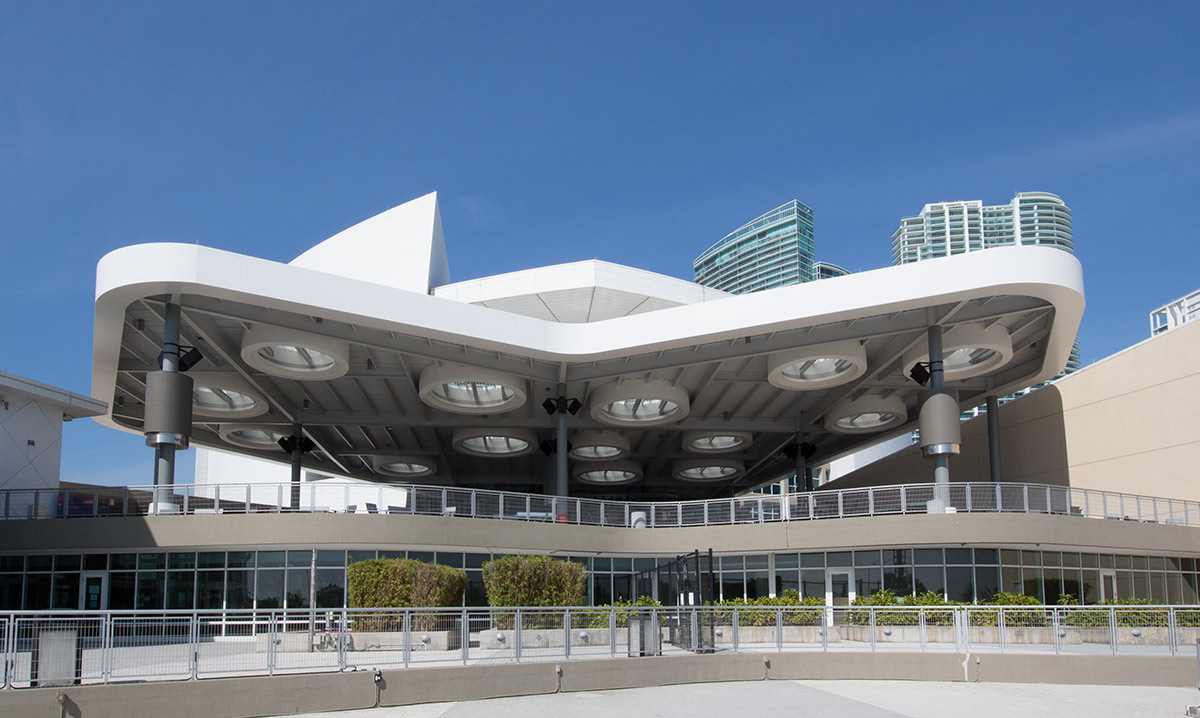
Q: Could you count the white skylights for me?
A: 14